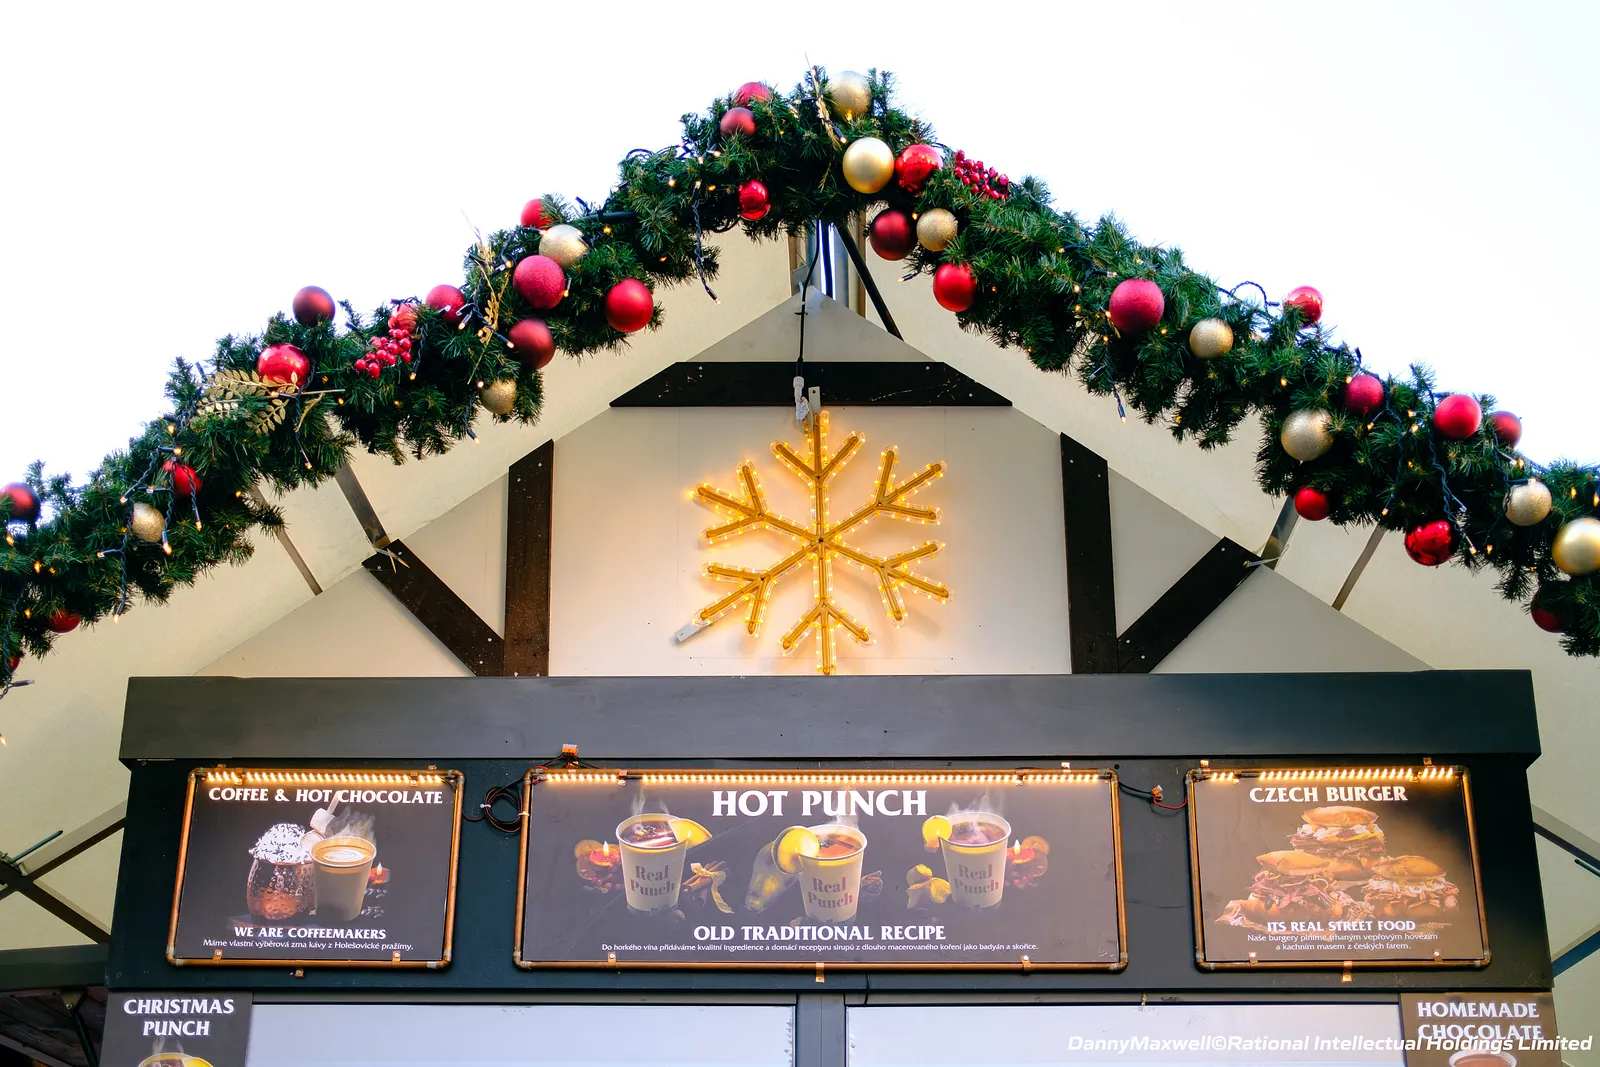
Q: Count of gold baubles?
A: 10